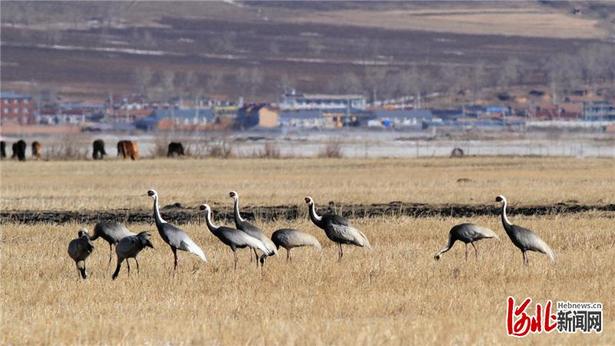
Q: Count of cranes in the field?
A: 10